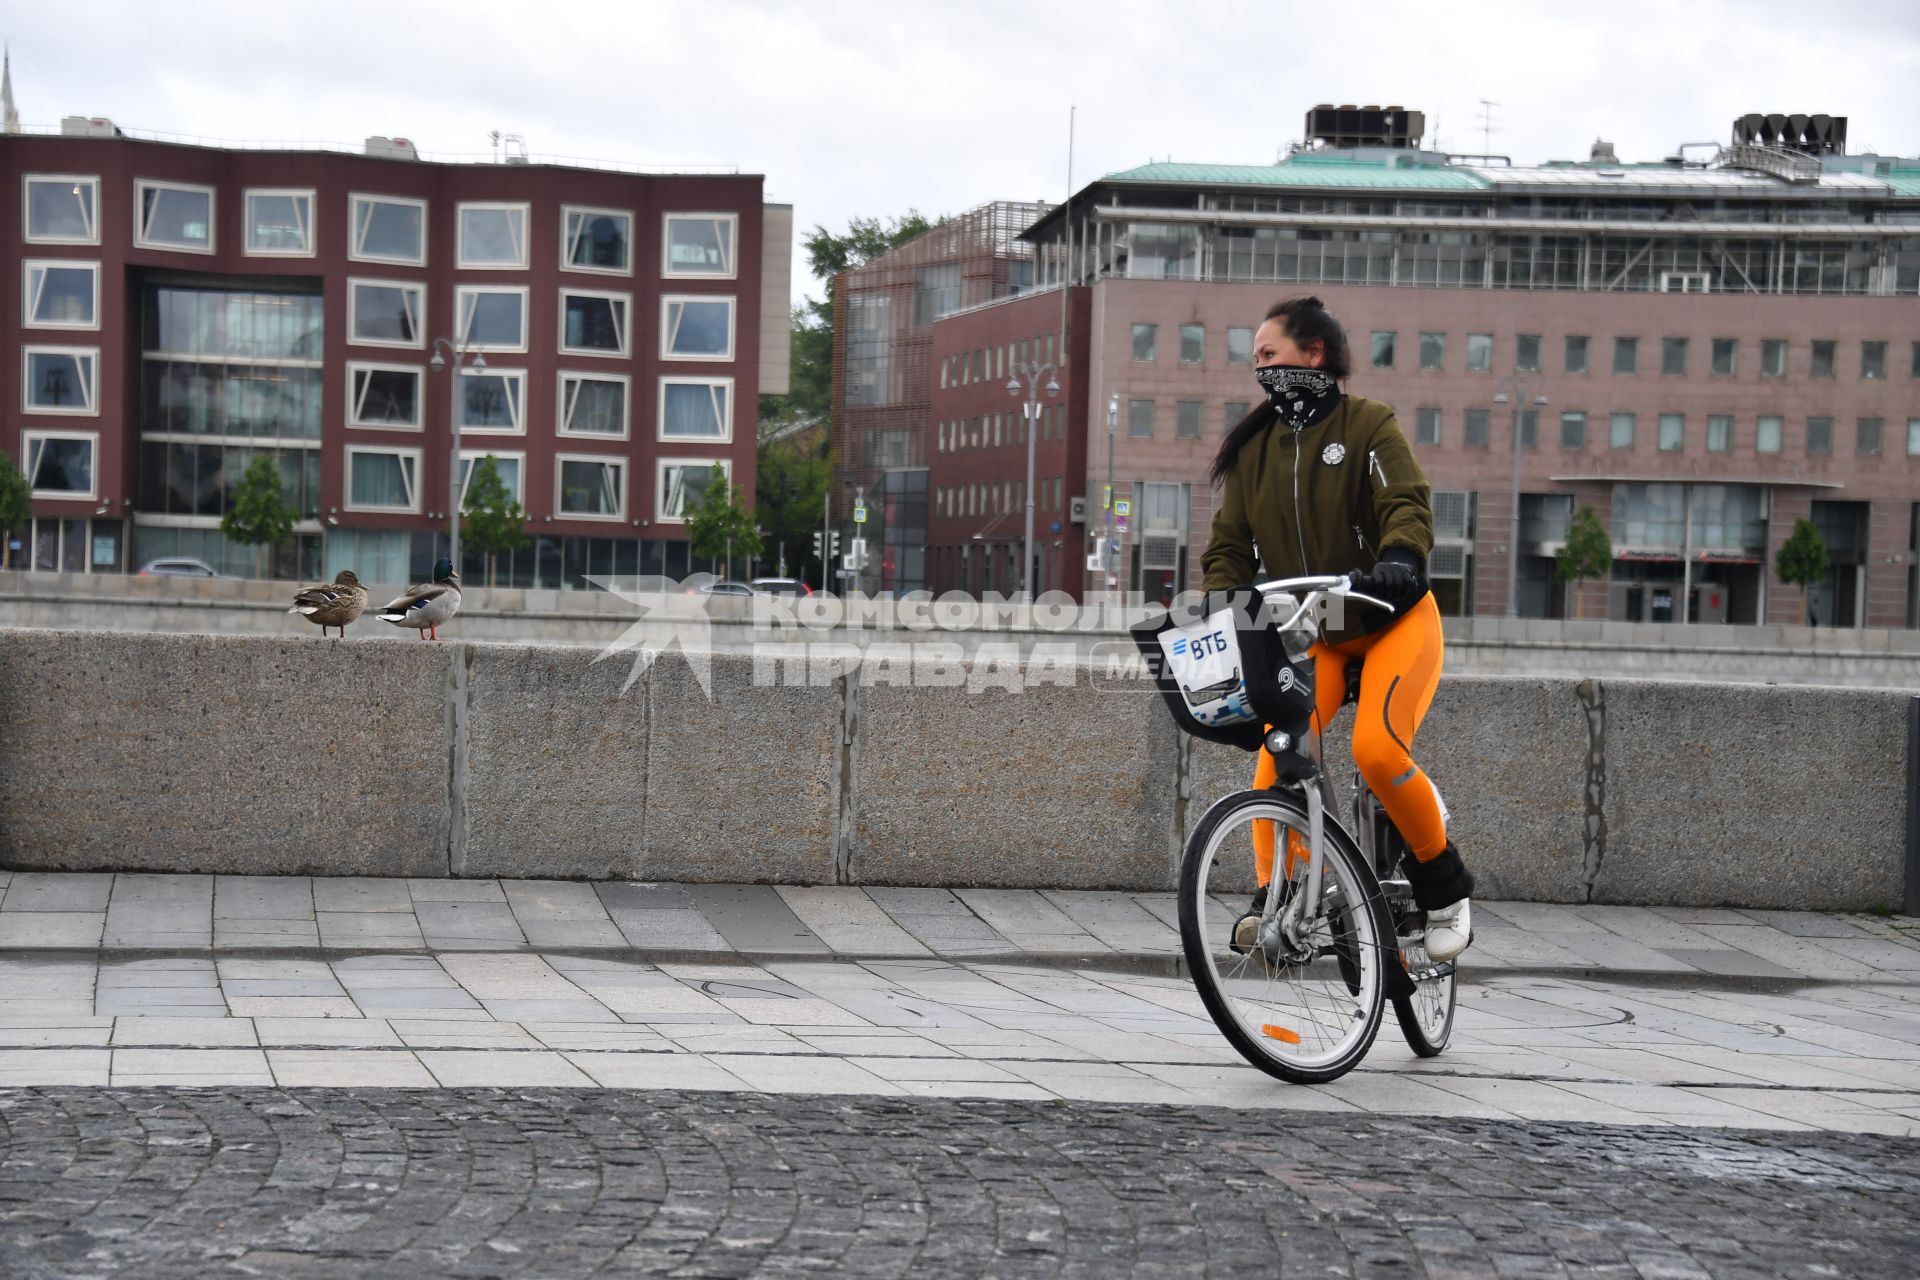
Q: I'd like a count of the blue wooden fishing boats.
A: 0